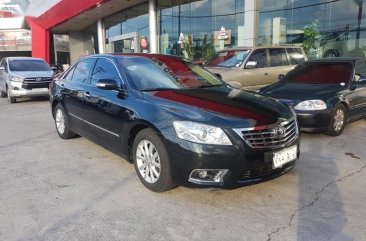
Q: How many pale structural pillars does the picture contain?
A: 3